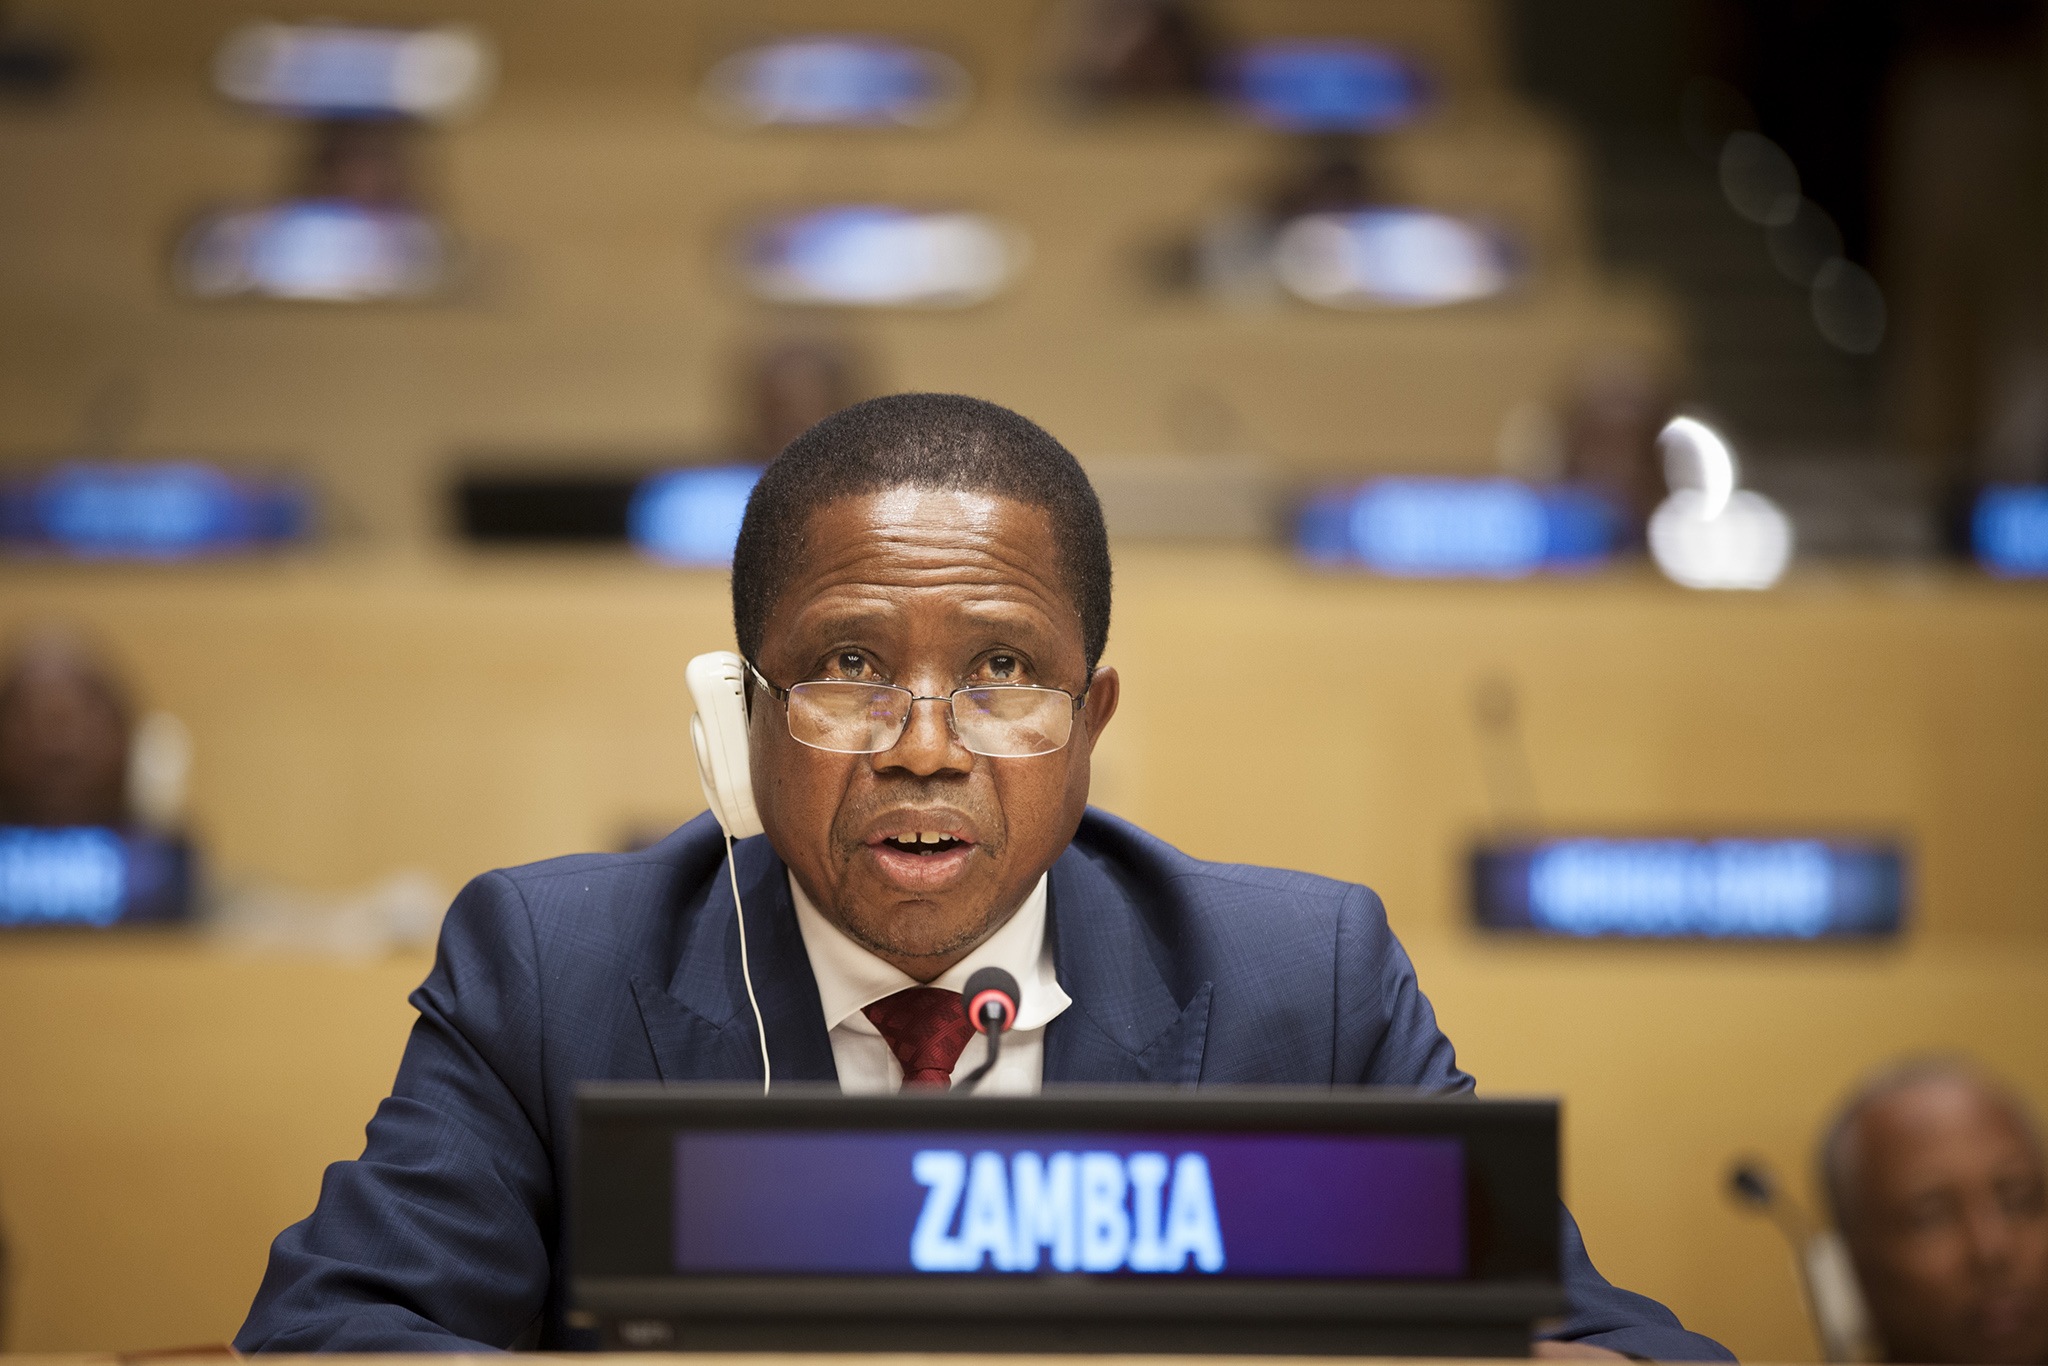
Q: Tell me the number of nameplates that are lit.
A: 13